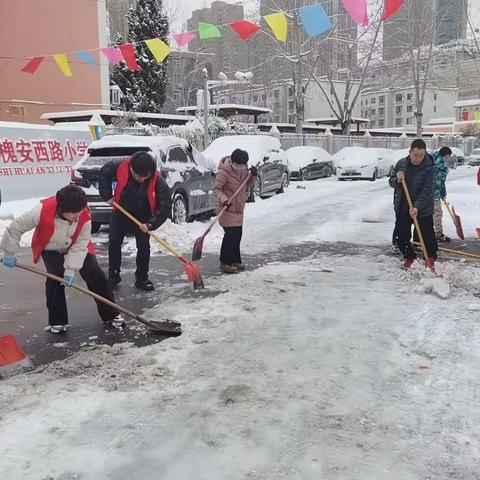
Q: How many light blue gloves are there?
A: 2